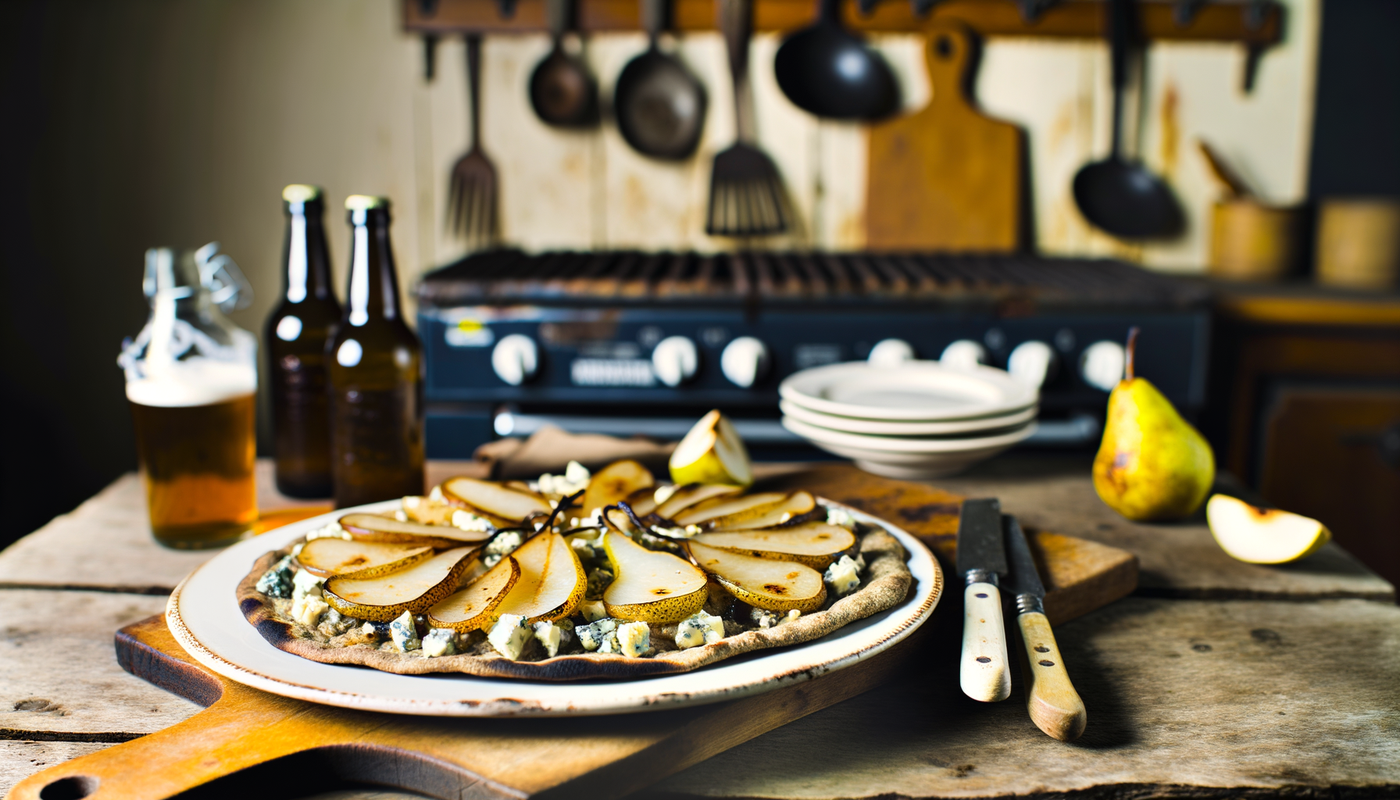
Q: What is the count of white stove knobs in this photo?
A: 7